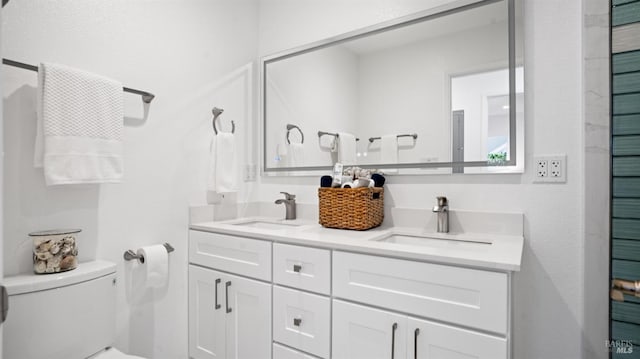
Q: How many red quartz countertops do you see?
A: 0